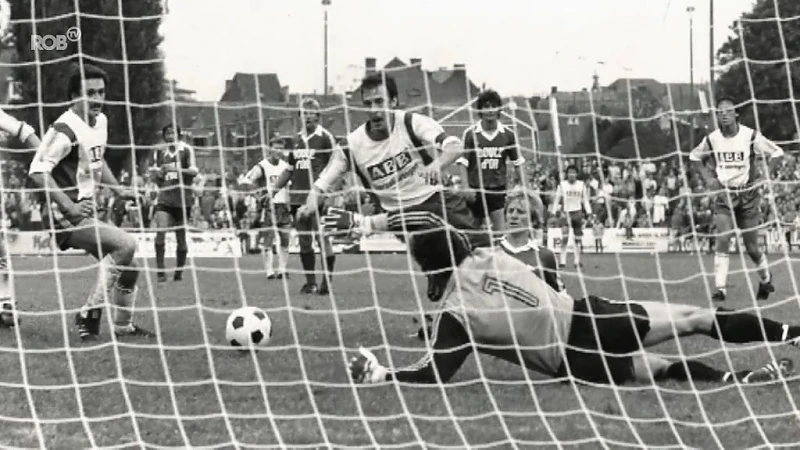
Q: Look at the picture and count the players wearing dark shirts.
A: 4